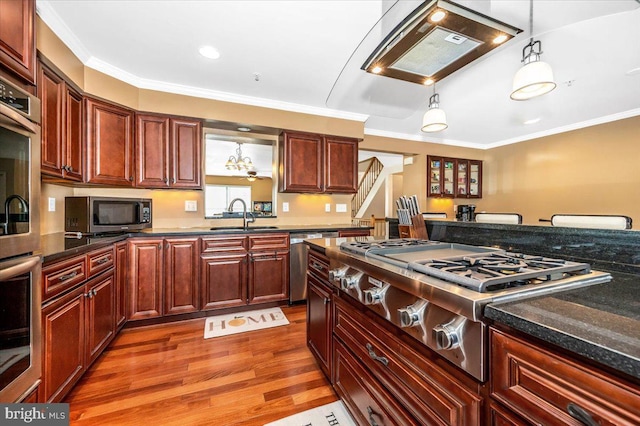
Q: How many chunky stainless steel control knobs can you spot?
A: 5